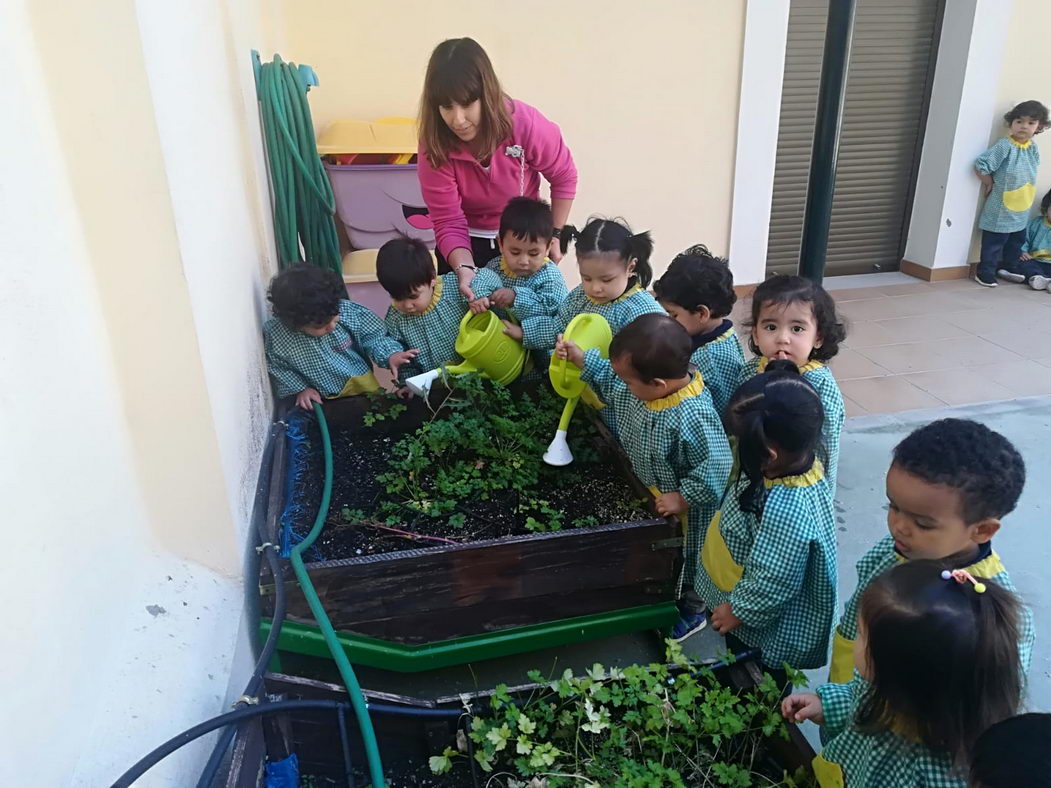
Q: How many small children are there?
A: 13